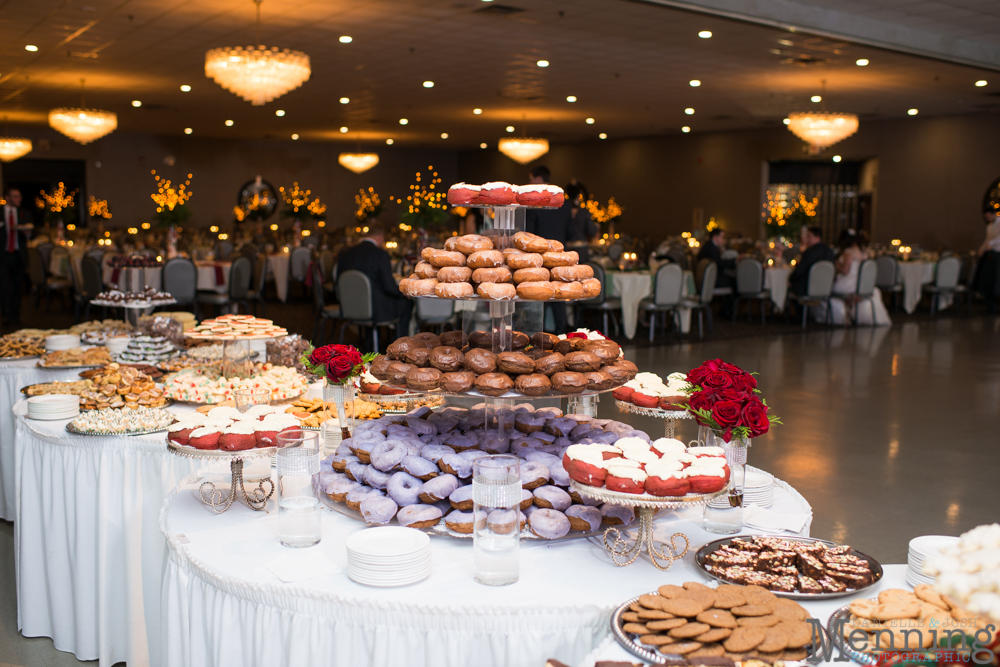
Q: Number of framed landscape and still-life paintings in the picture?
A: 0